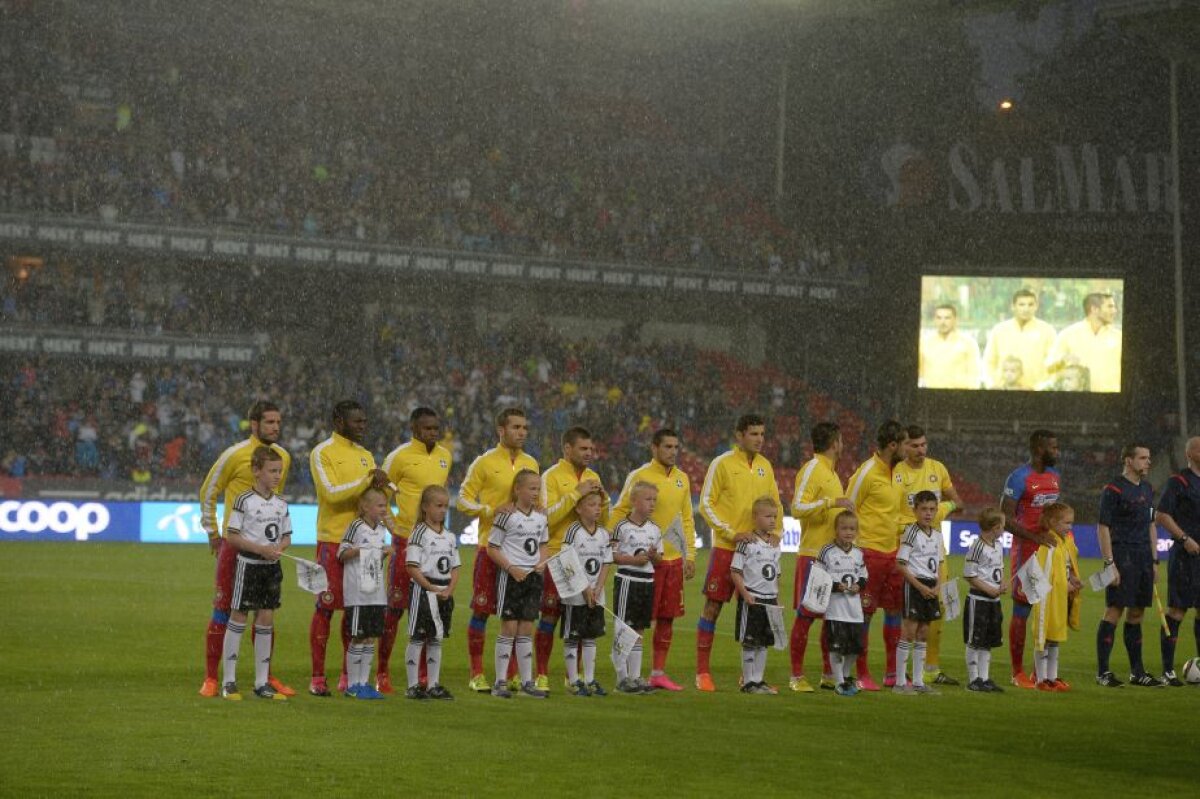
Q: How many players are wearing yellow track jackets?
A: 9